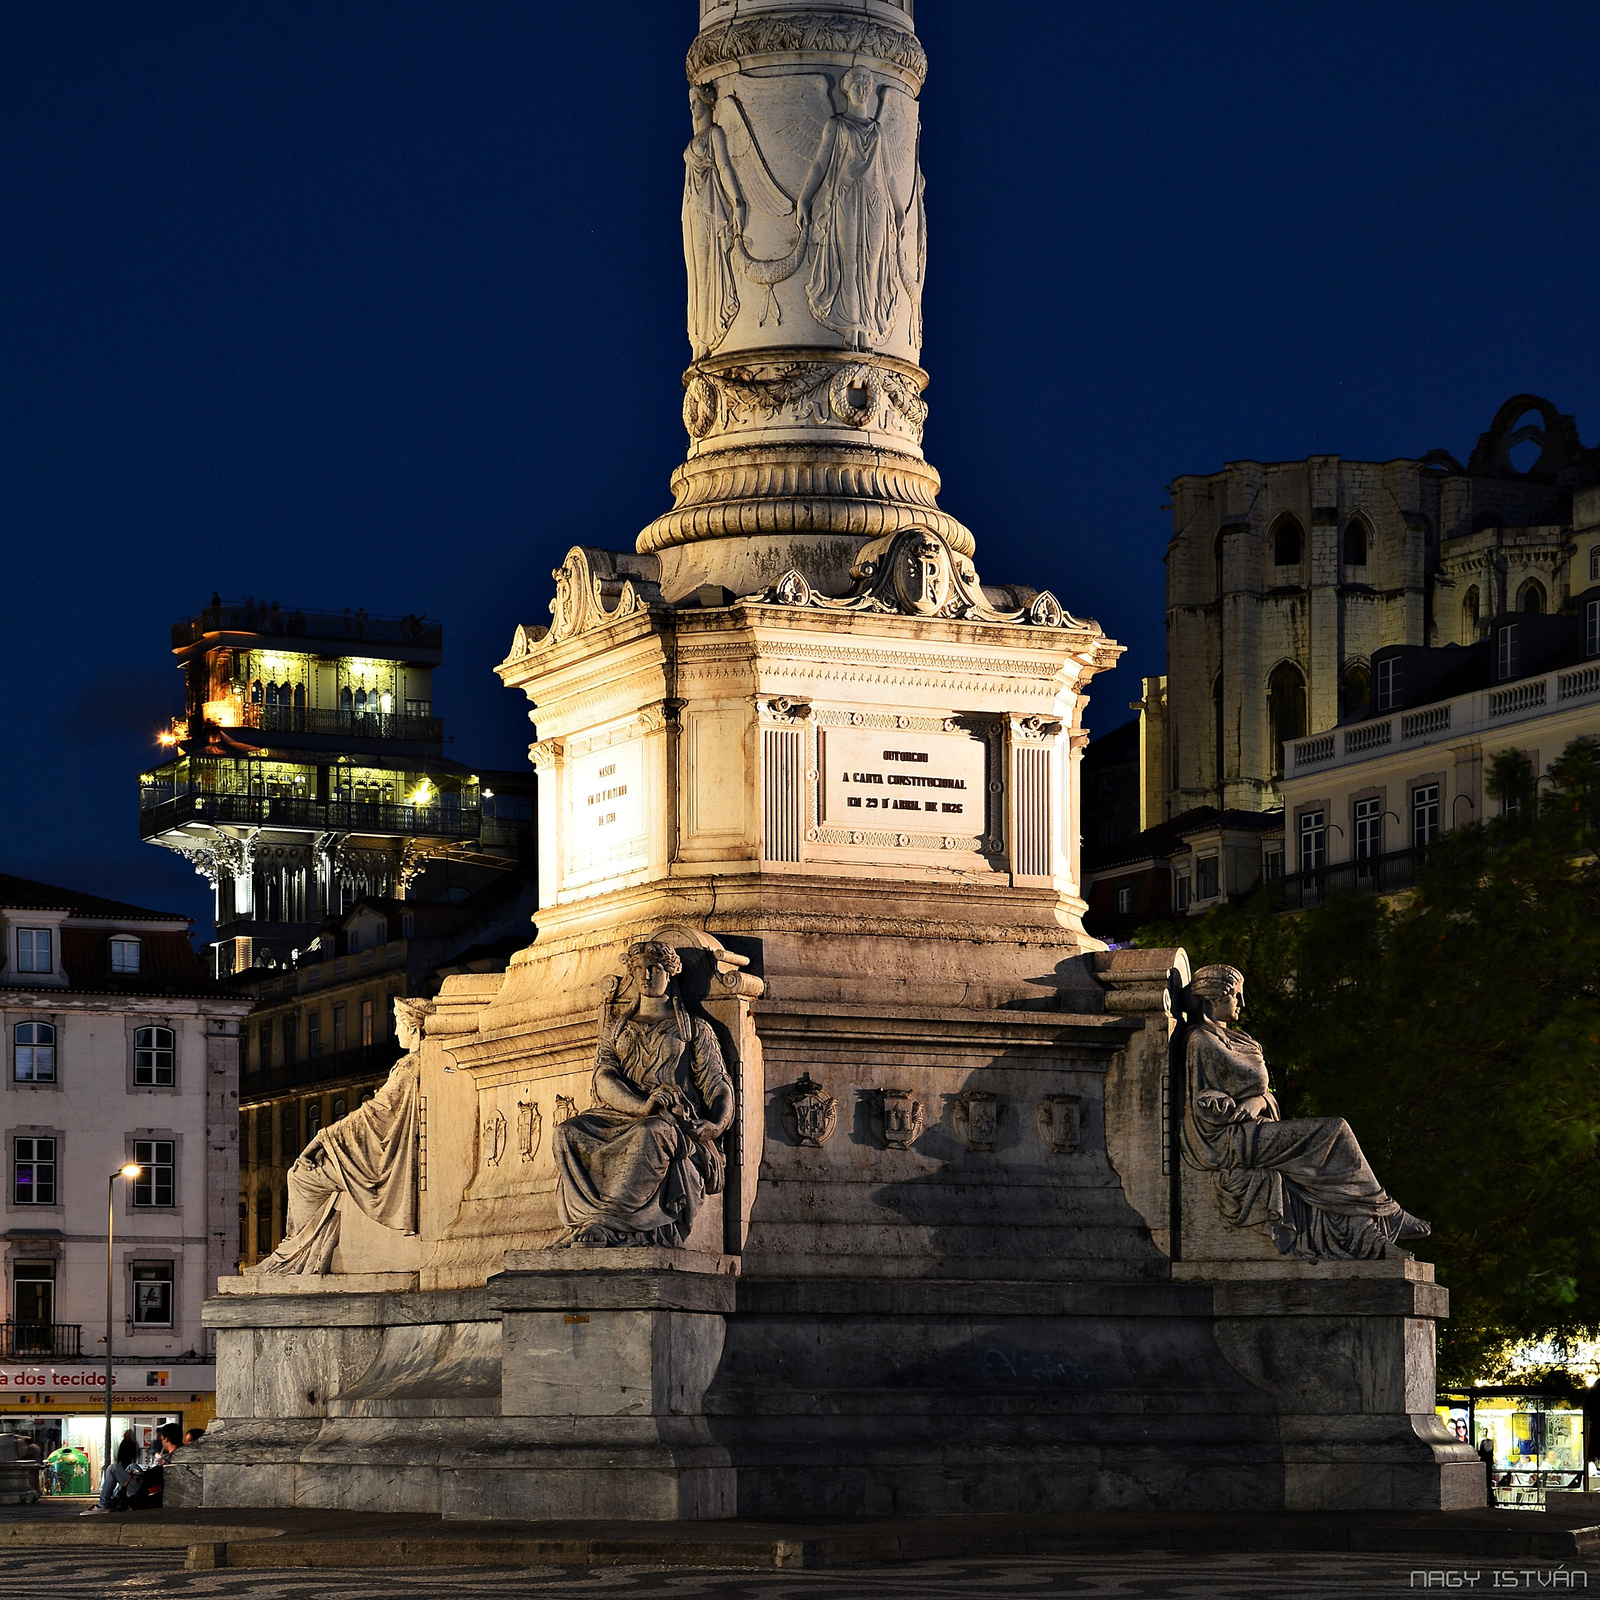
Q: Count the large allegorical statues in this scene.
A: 3